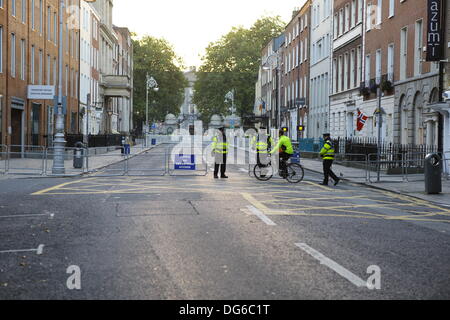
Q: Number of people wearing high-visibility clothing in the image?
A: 4